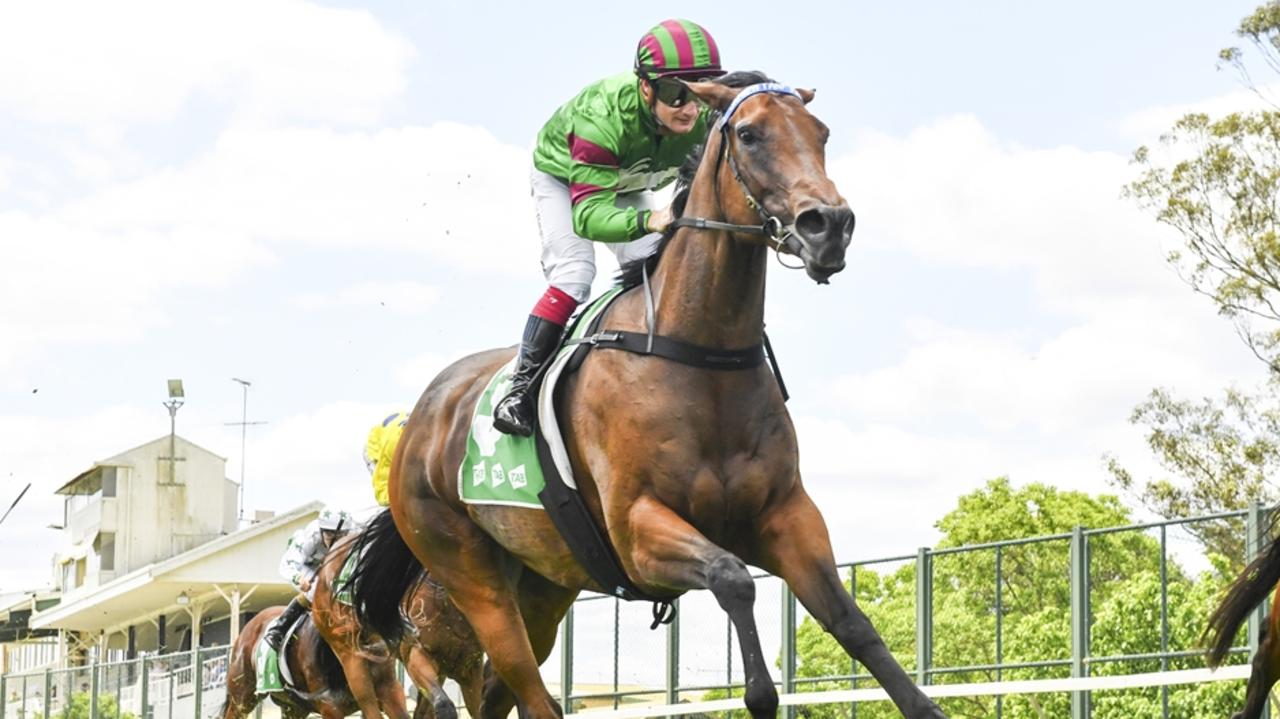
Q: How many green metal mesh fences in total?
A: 1